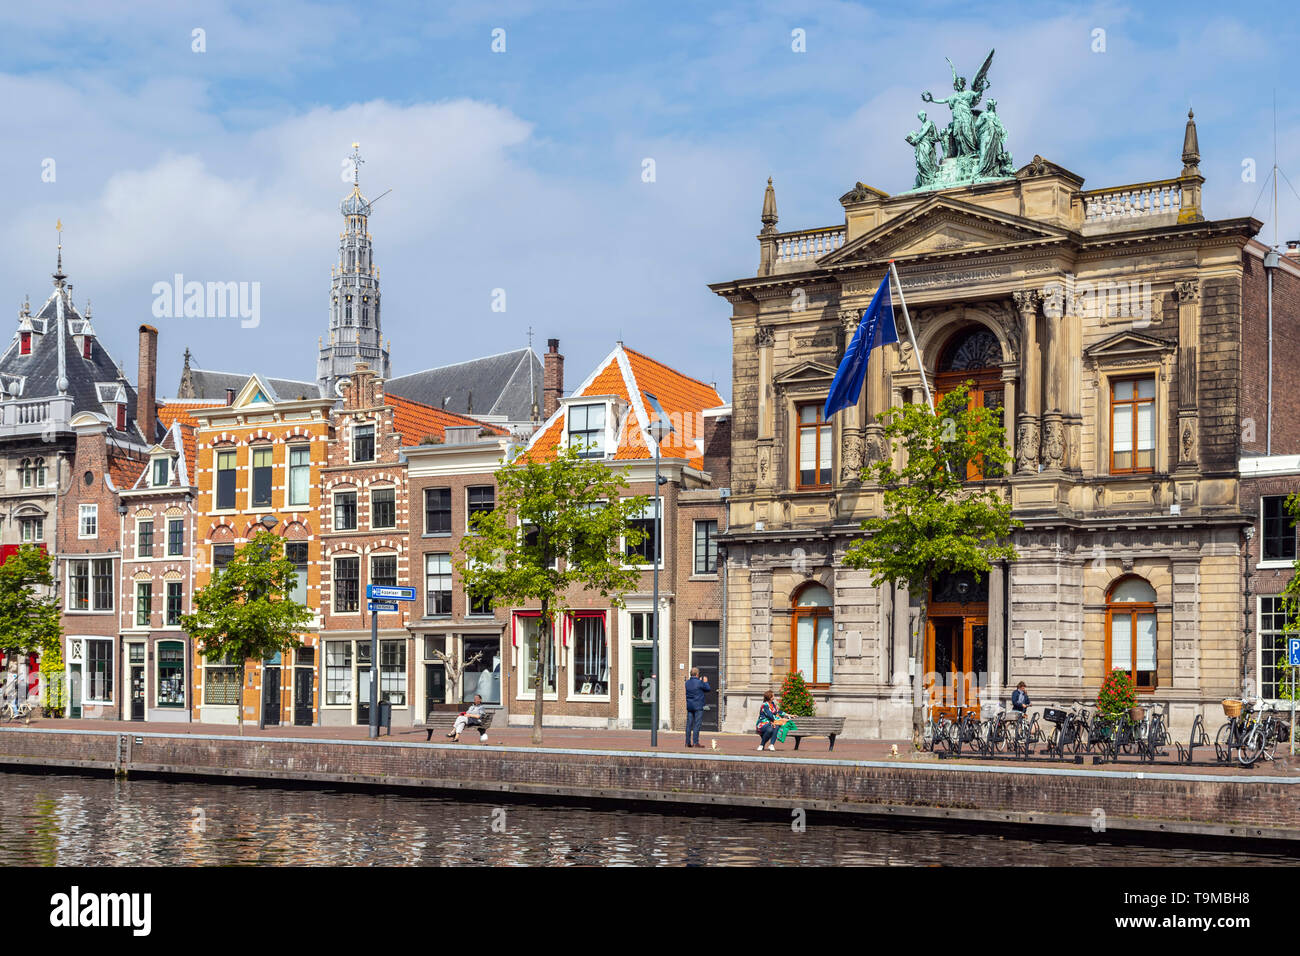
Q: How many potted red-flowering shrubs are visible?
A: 2